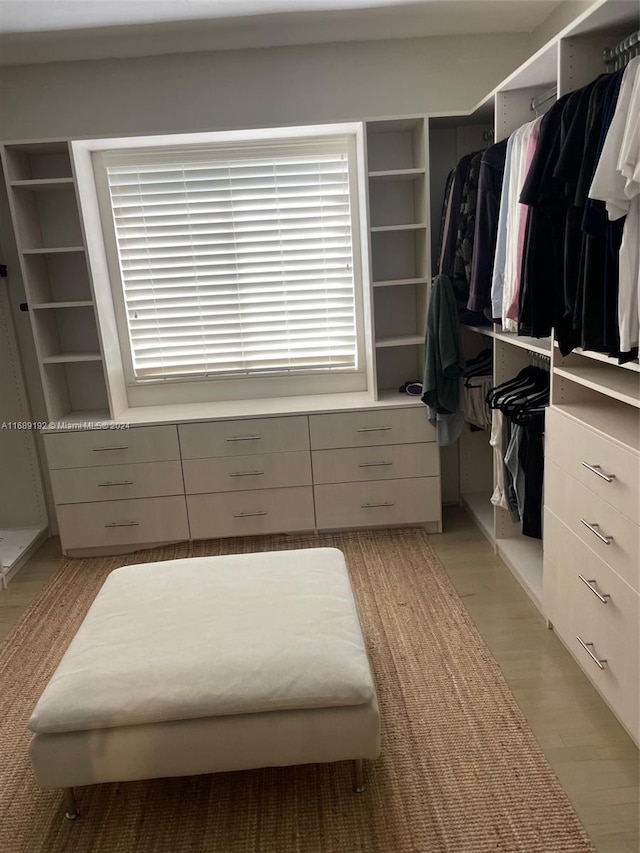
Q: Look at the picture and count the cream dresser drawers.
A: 13